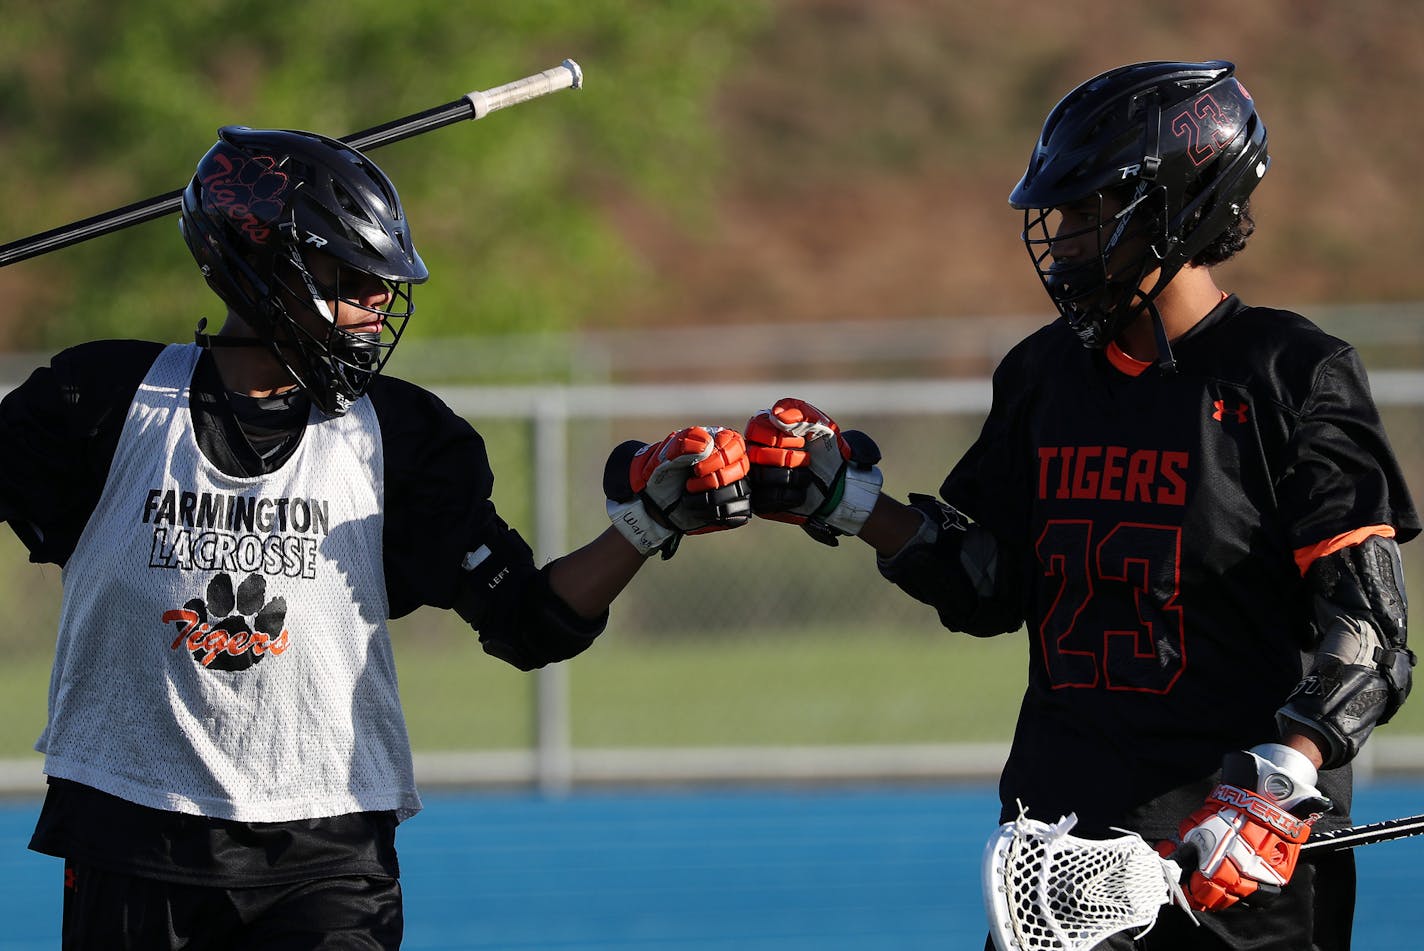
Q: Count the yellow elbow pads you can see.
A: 0